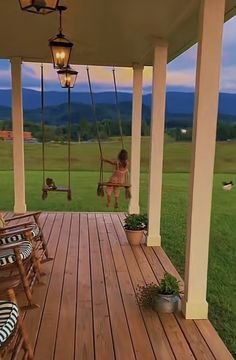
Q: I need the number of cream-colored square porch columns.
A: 4